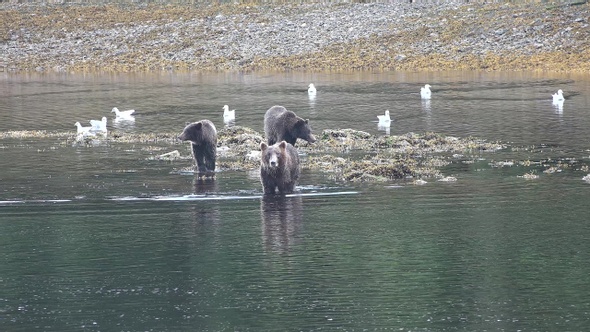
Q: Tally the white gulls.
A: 8